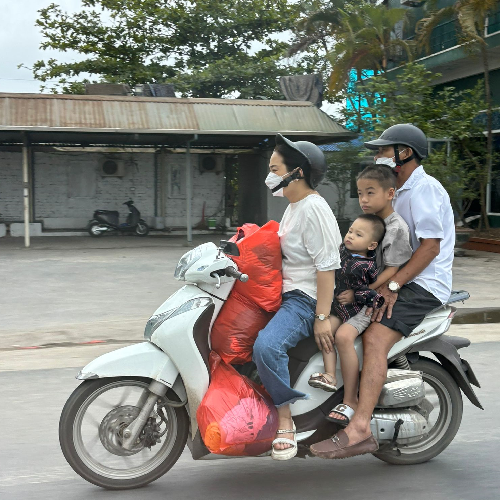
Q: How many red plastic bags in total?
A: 3